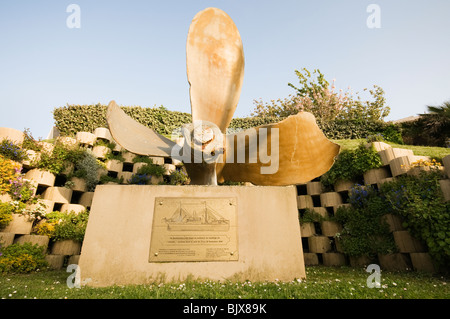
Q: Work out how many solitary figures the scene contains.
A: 0